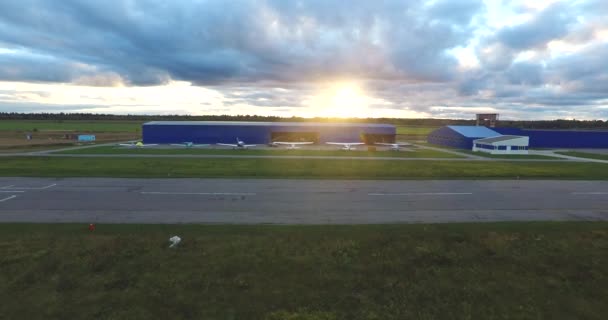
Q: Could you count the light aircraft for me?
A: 6